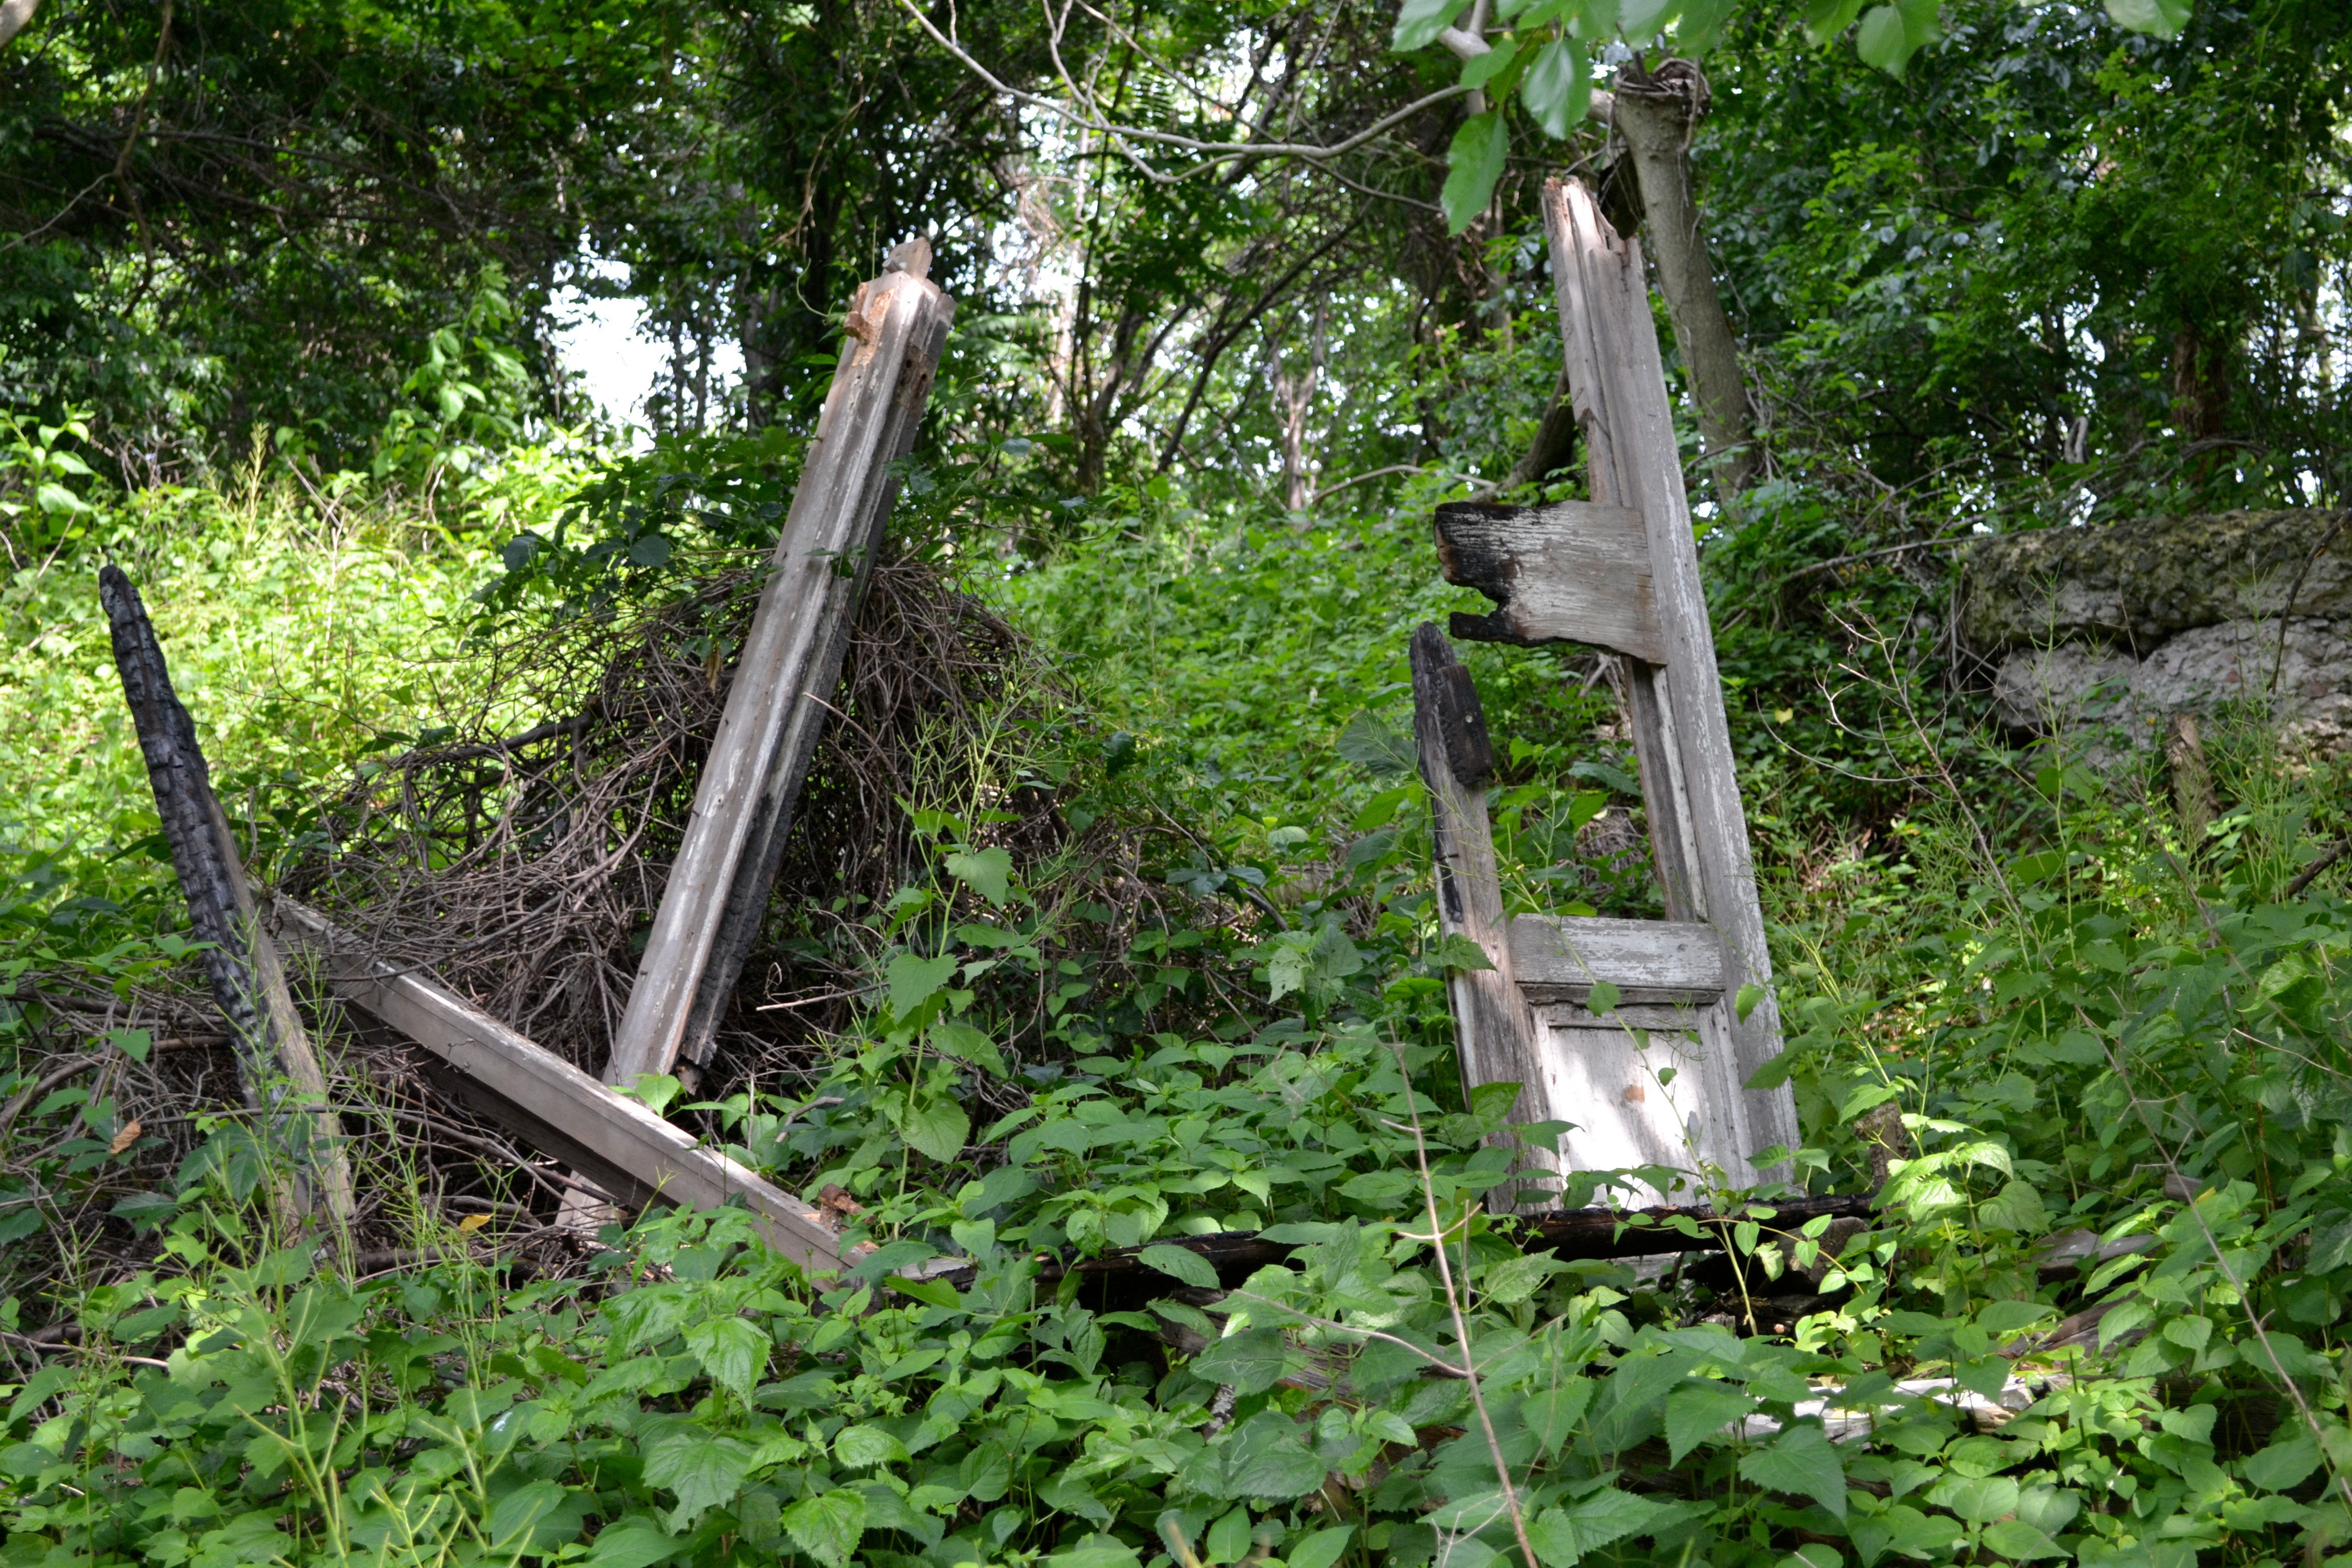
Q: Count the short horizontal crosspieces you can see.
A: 2